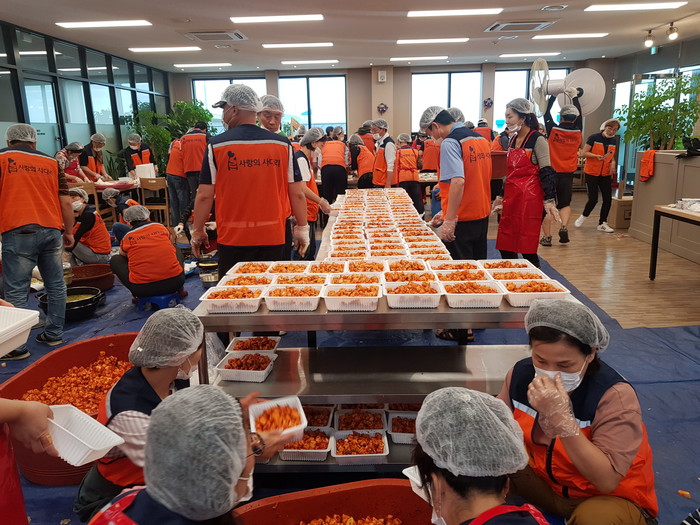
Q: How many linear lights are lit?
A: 12